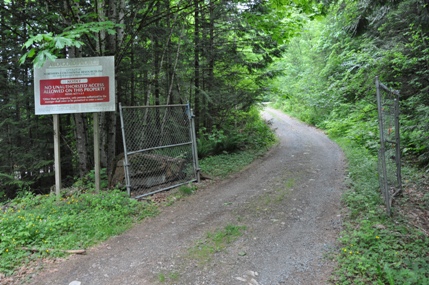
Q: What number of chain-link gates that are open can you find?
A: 2